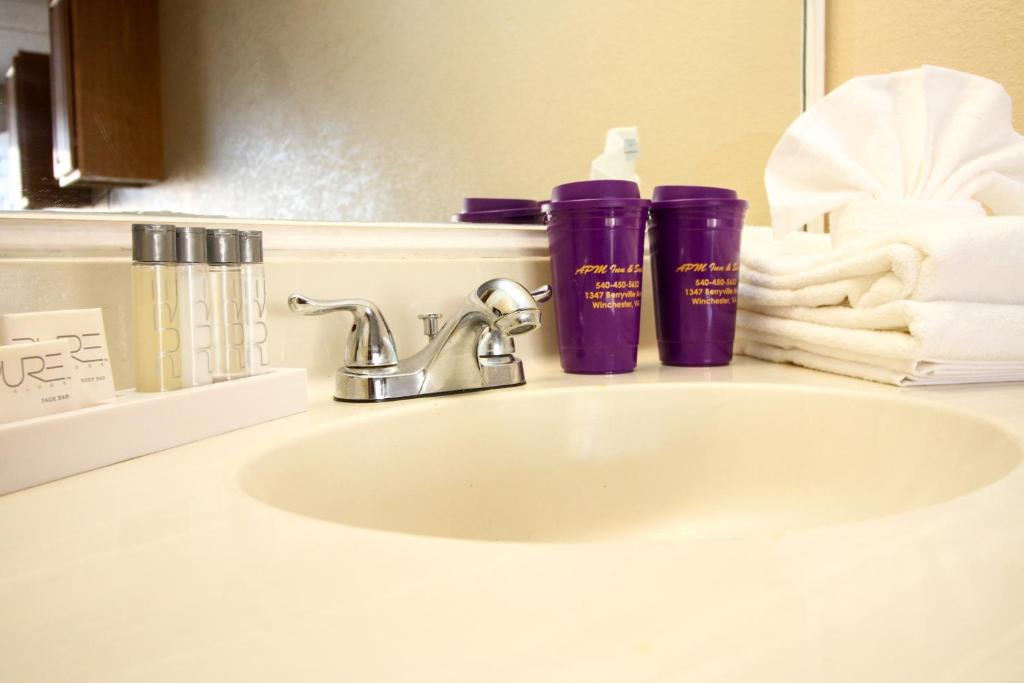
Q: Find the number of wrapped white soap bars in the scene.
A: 2